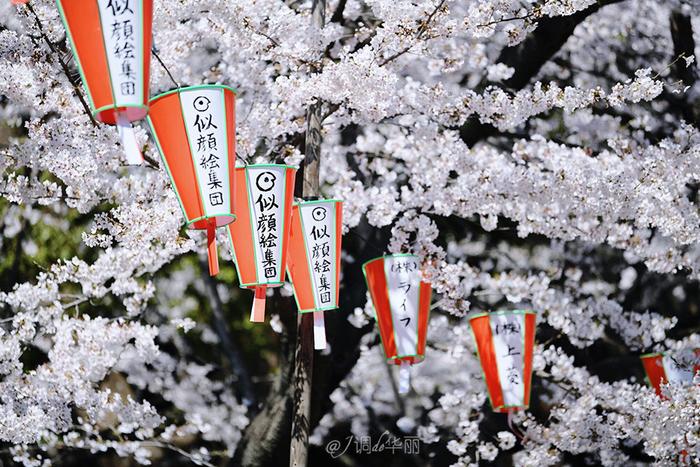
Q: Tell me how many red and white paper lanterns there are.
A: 7